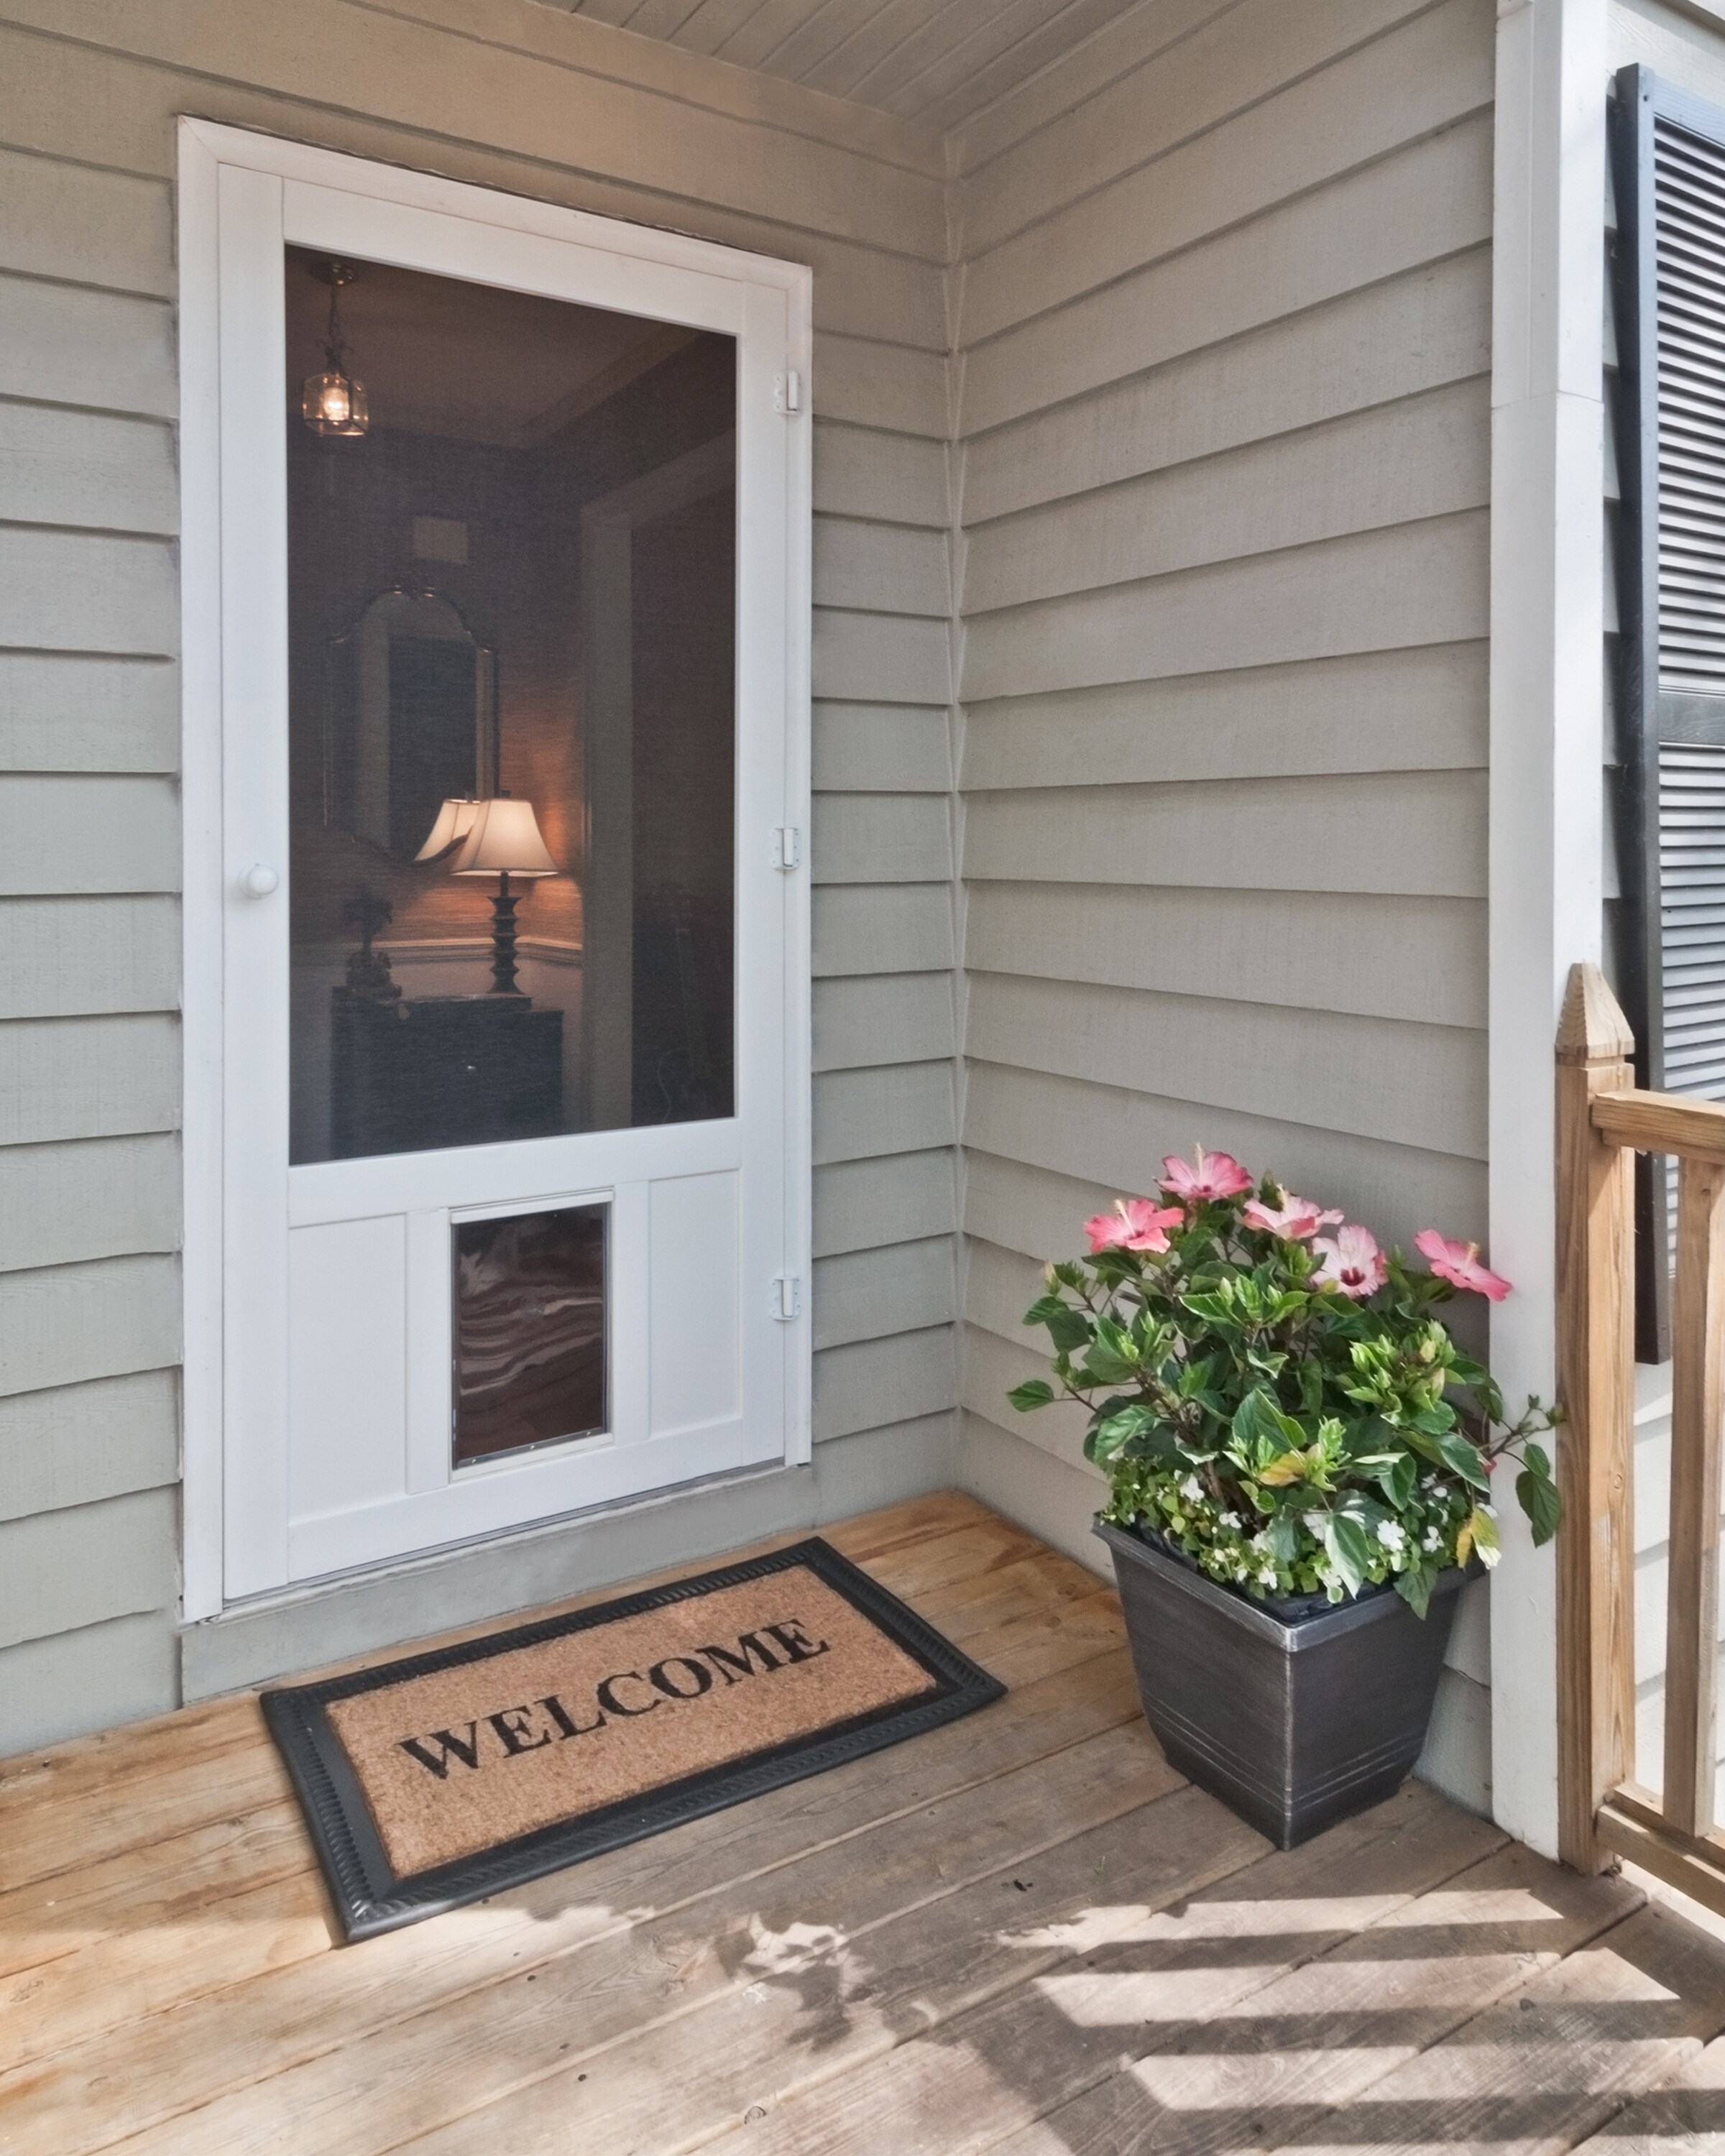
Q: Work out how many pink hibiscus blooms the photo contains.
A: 5